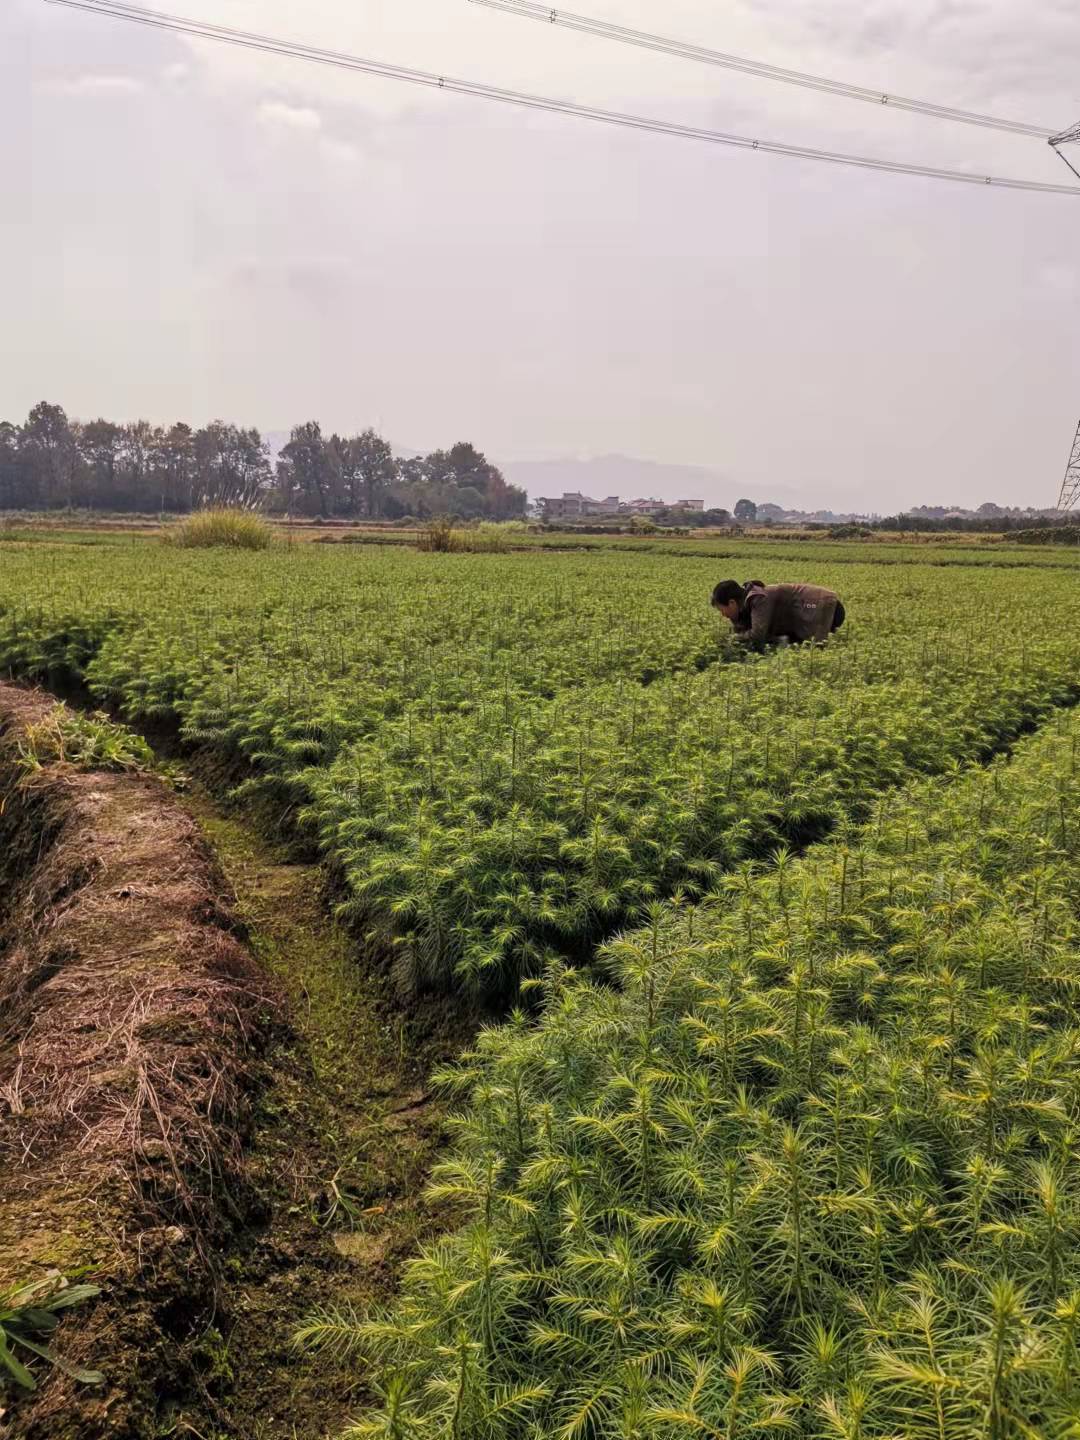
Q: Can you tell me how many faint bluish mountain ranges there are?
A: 1